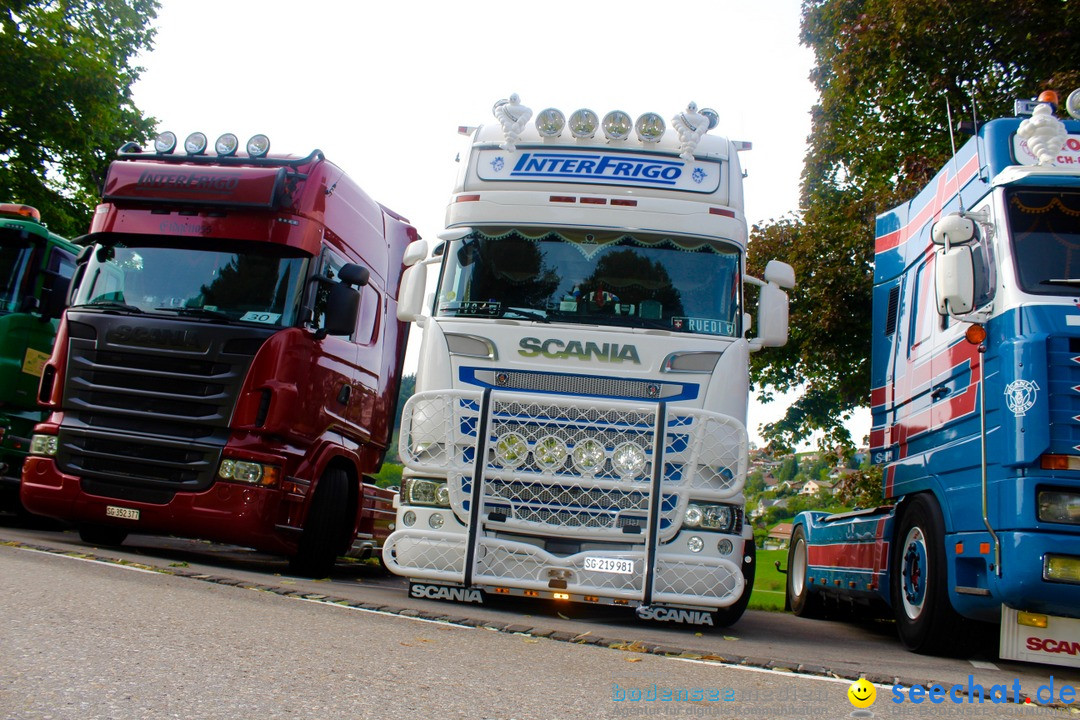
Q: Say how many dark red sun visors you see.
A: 1